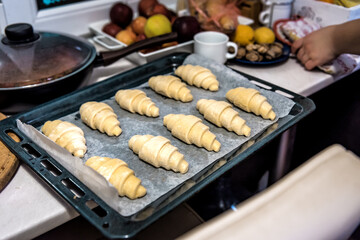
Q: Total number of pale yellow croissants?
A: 10